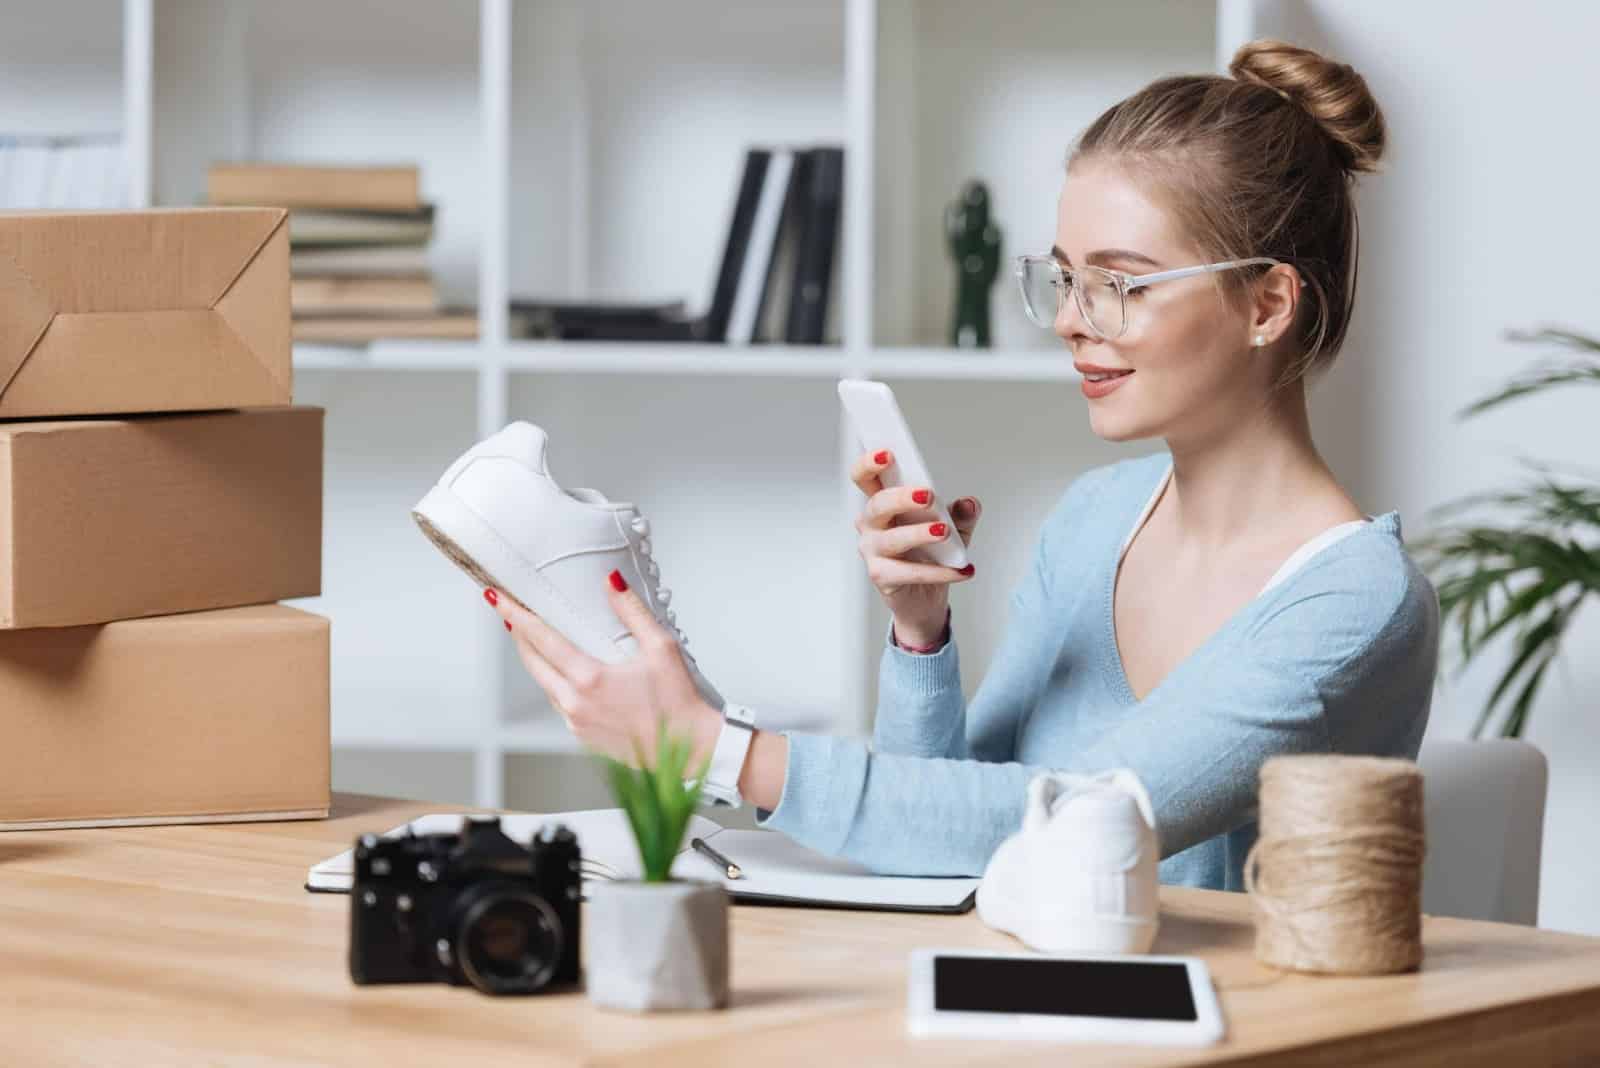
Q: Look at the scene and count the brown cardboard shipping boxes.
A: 3